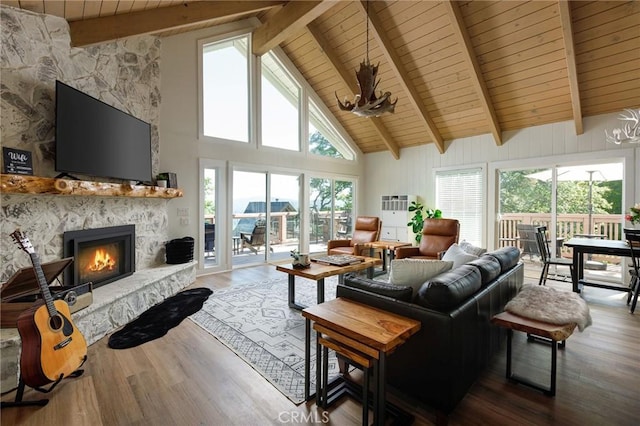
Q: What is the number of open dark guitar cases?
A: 0